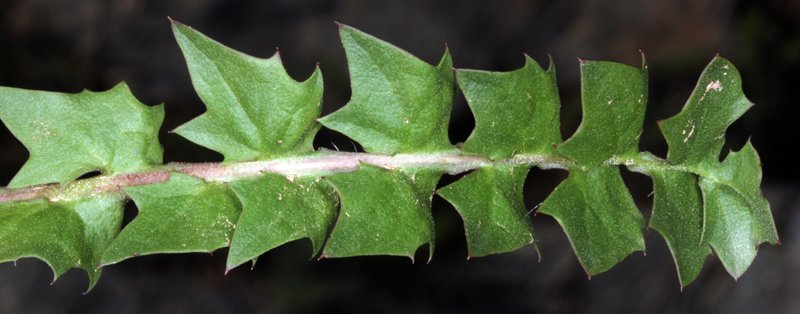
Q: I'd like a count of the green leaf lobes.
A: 14